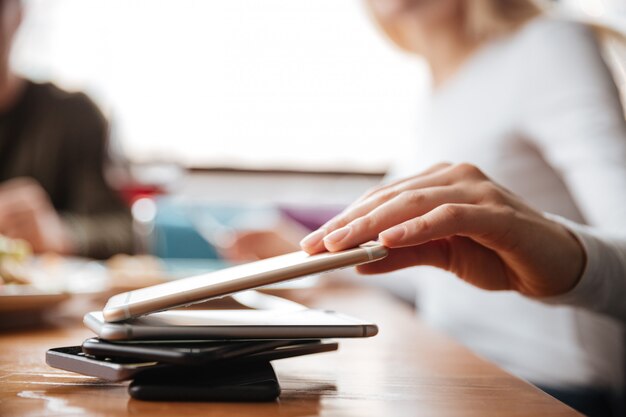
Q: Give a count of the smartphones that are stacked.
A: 5